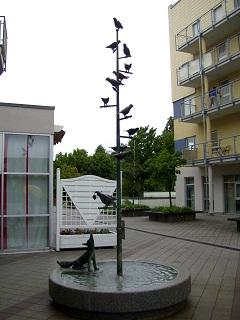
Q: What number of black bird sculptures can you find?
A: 12